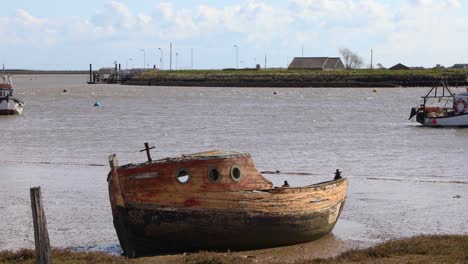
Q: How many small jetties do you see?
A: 1